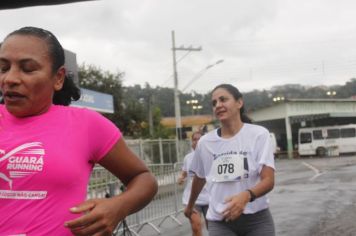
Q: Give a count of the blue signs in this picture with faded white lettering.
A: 1